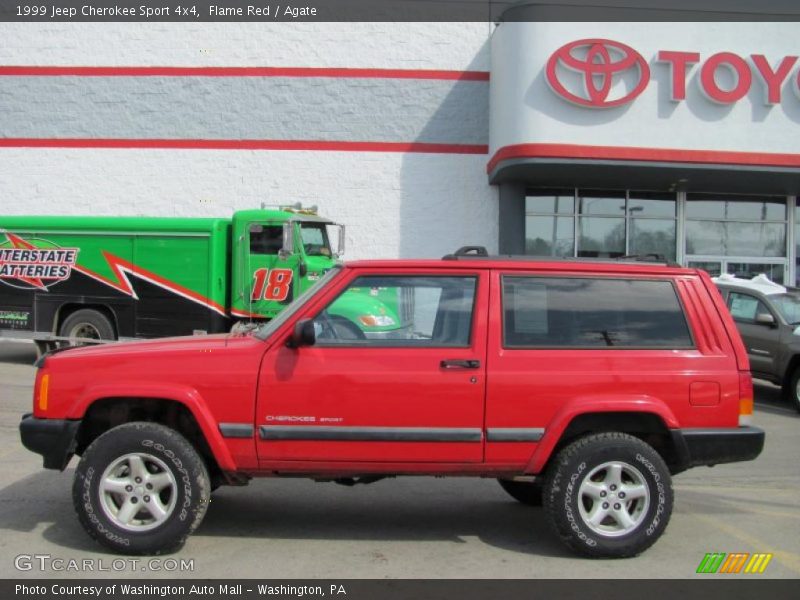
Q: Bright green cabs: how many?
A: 1